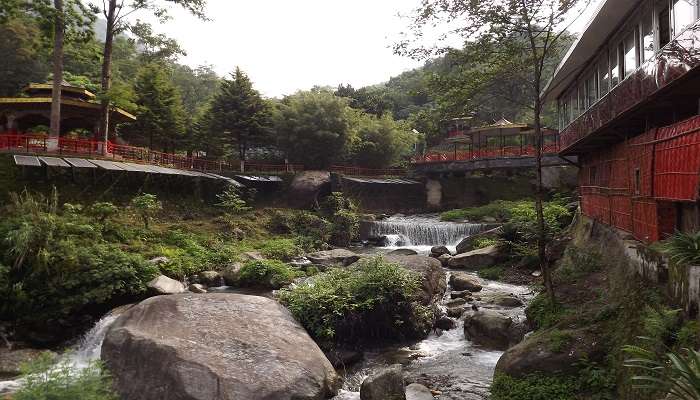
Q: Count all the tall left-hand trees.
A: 2